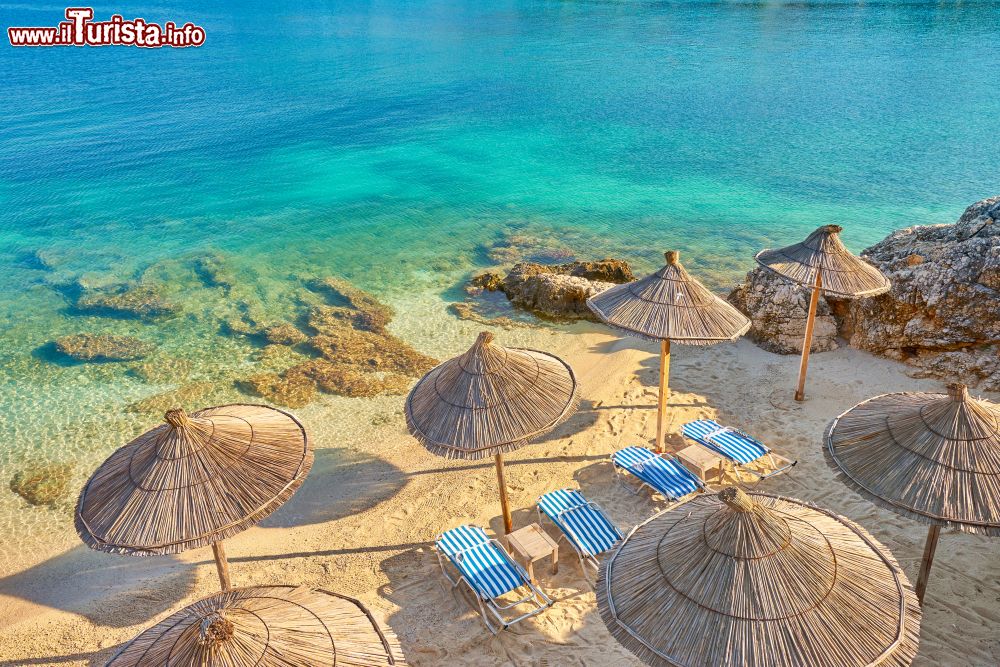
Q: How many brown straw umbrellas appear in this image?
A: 7